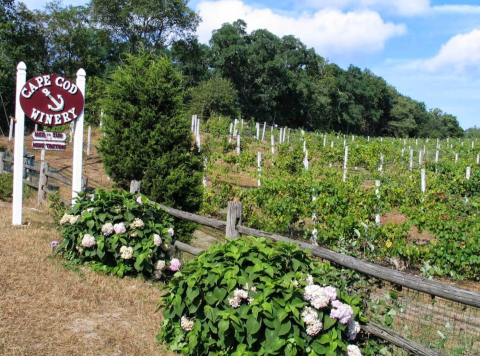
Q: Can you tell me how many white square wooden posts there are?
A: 2